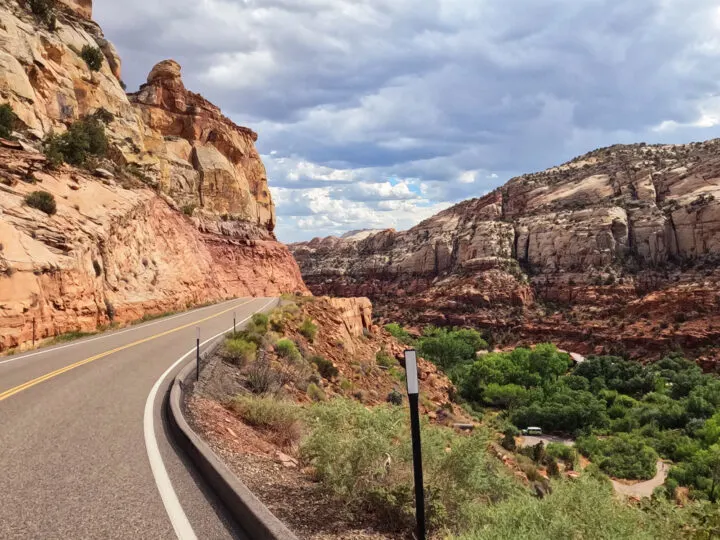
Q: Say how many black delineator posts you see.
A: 3